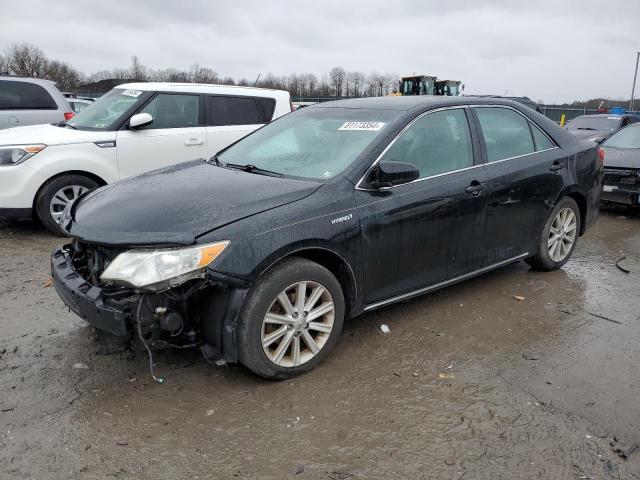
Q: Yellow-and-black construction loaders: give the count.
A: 2